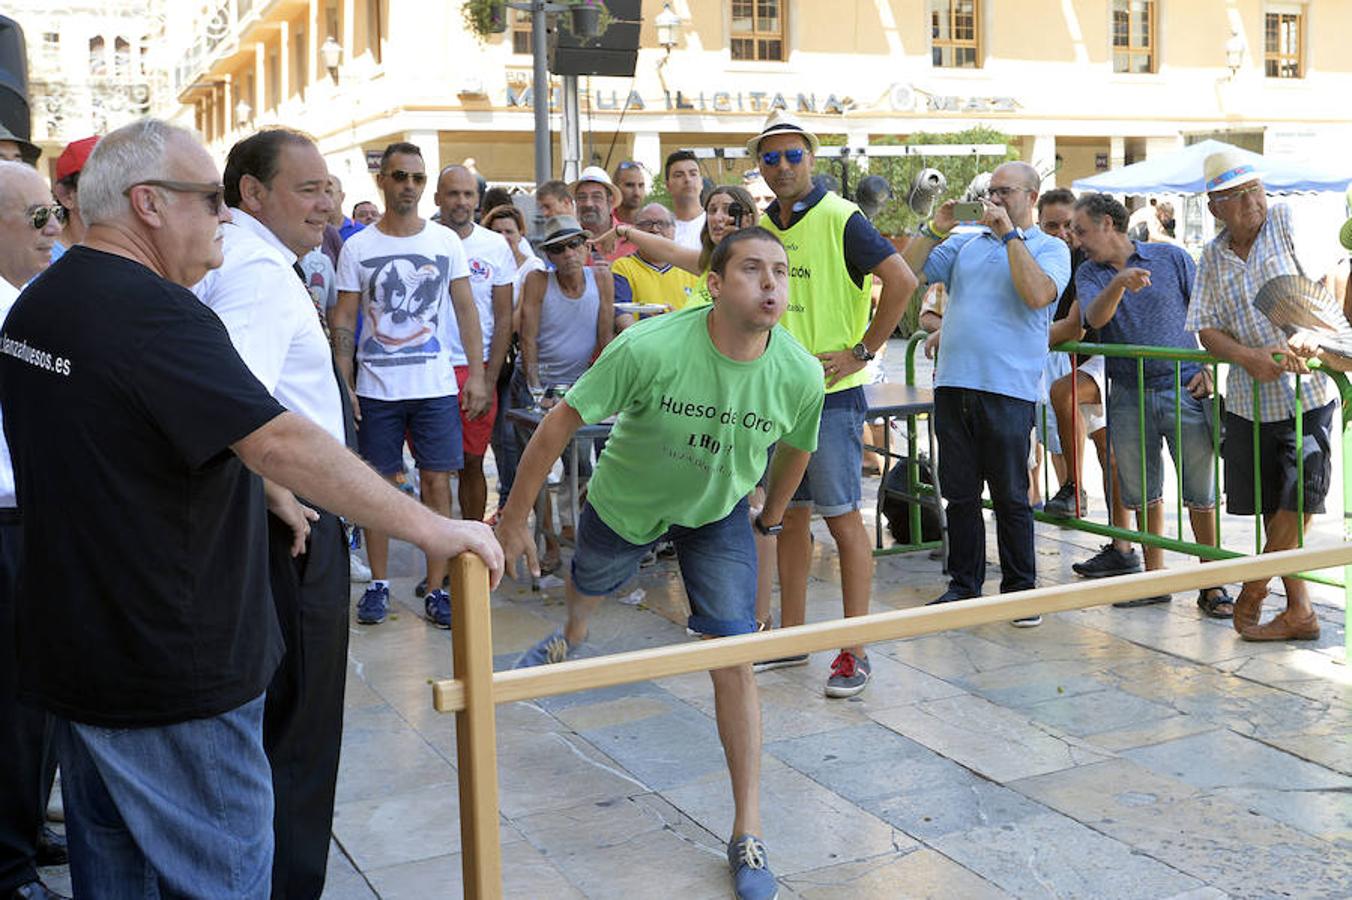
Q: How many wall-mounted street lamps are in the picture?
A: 4